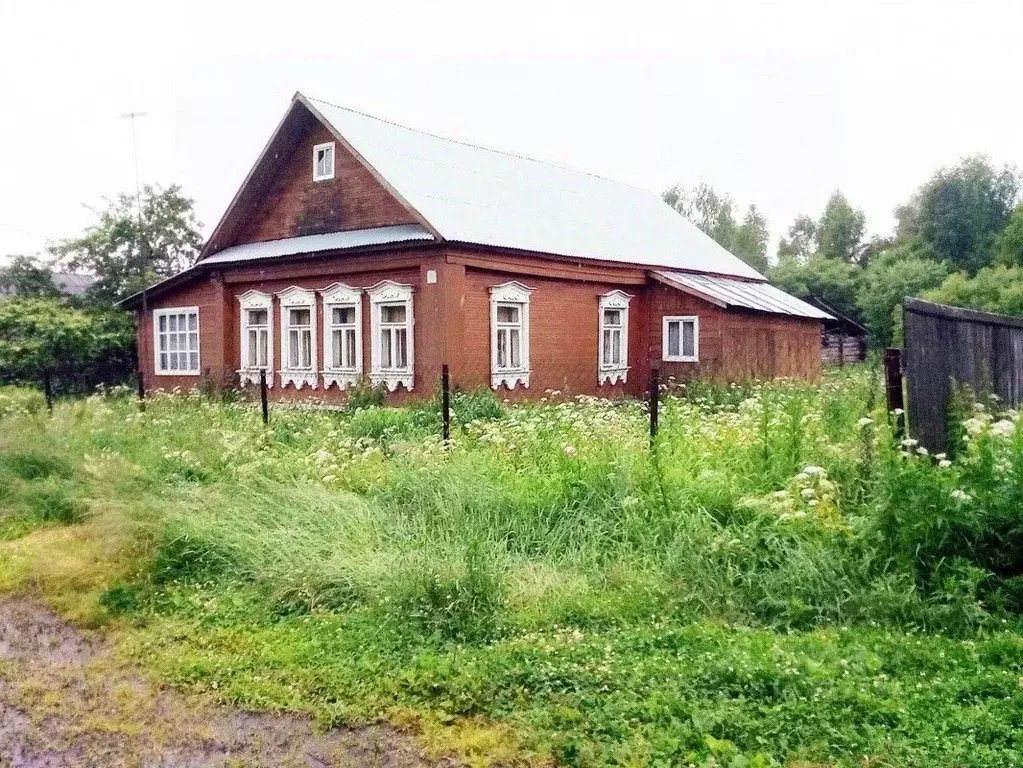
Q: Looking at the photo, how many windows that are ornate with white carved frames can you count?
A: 6